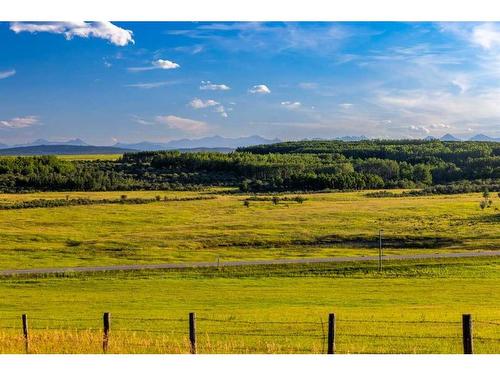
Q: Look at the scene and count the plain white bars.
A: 2